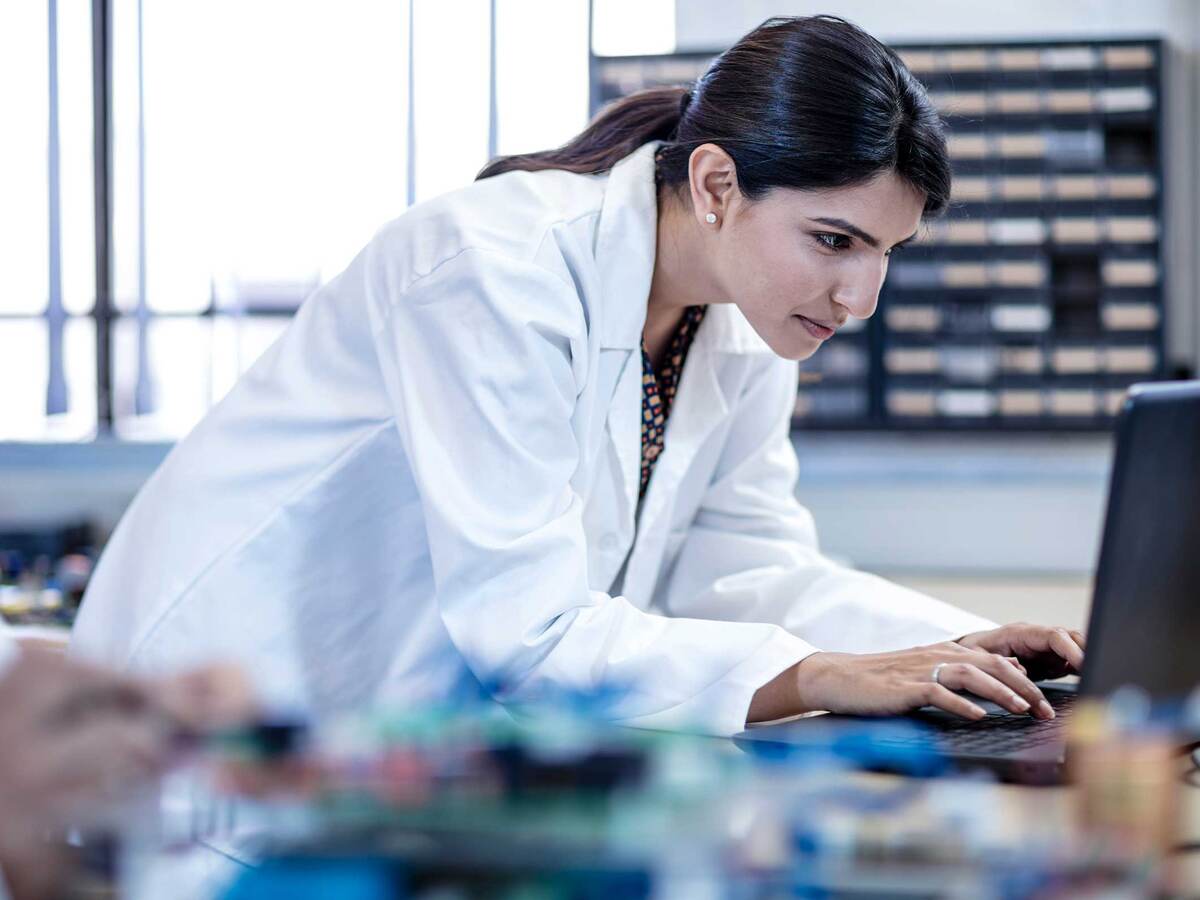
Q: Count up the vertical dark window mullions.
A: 1